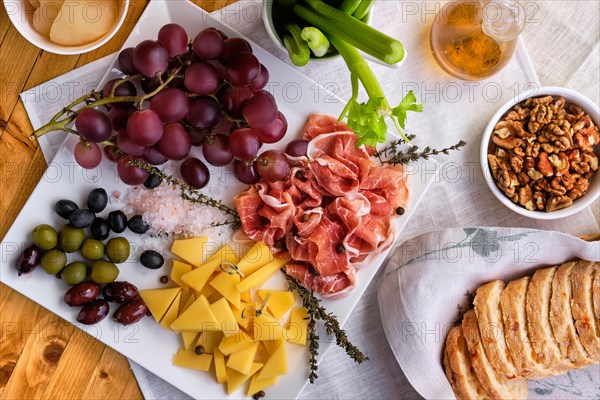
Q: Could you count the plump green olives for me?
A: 7